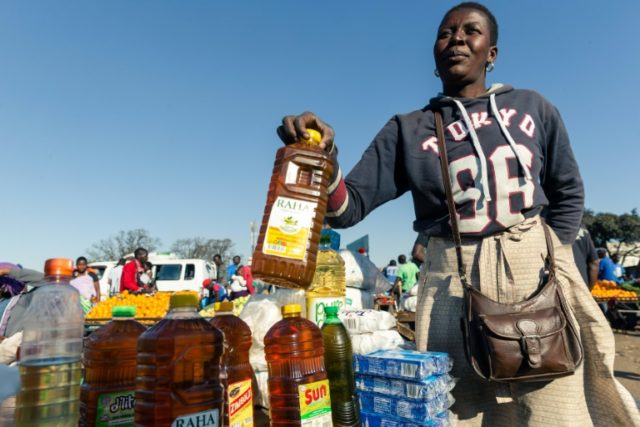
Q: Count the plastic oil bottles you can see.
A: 8